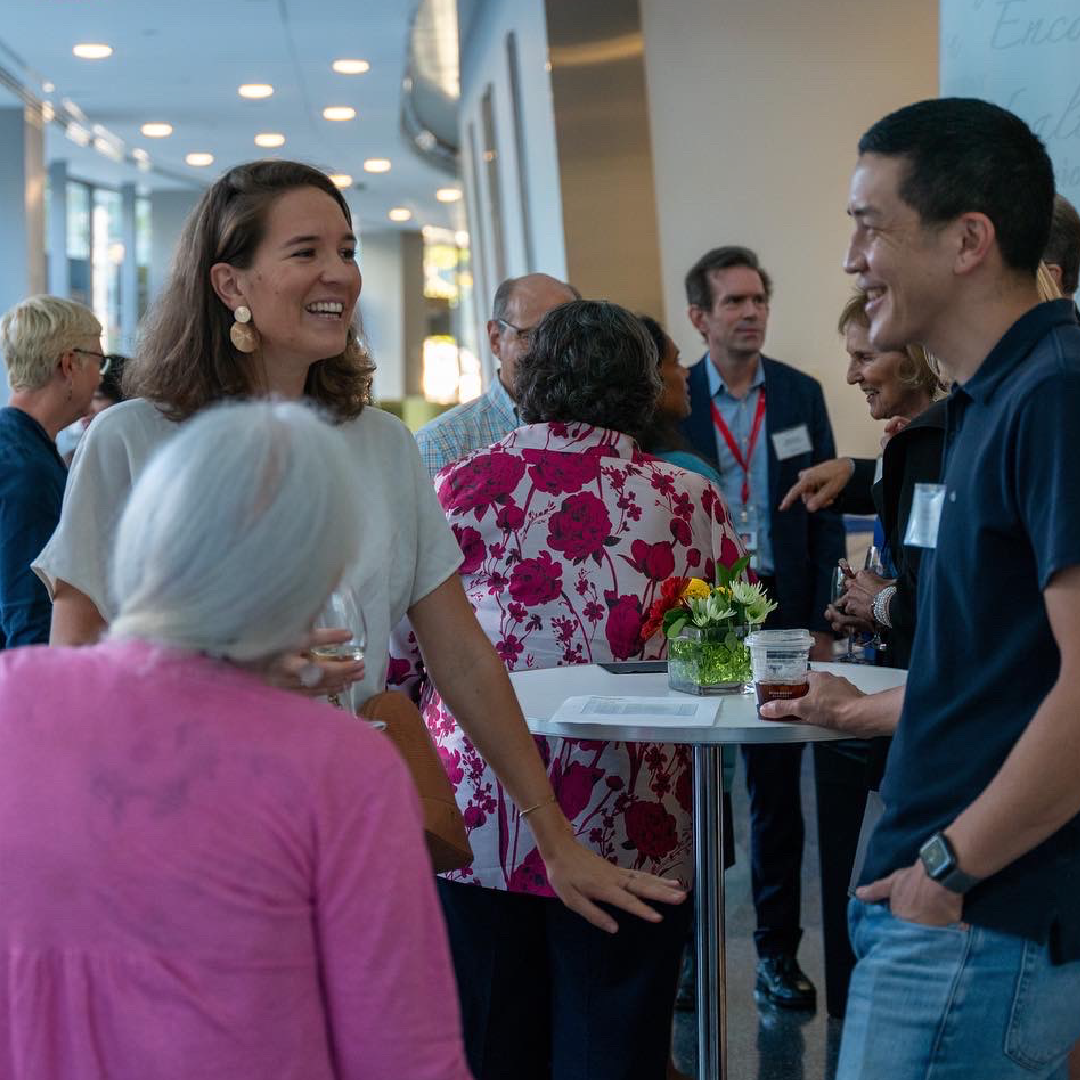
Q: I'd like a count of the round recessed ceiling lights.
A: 11